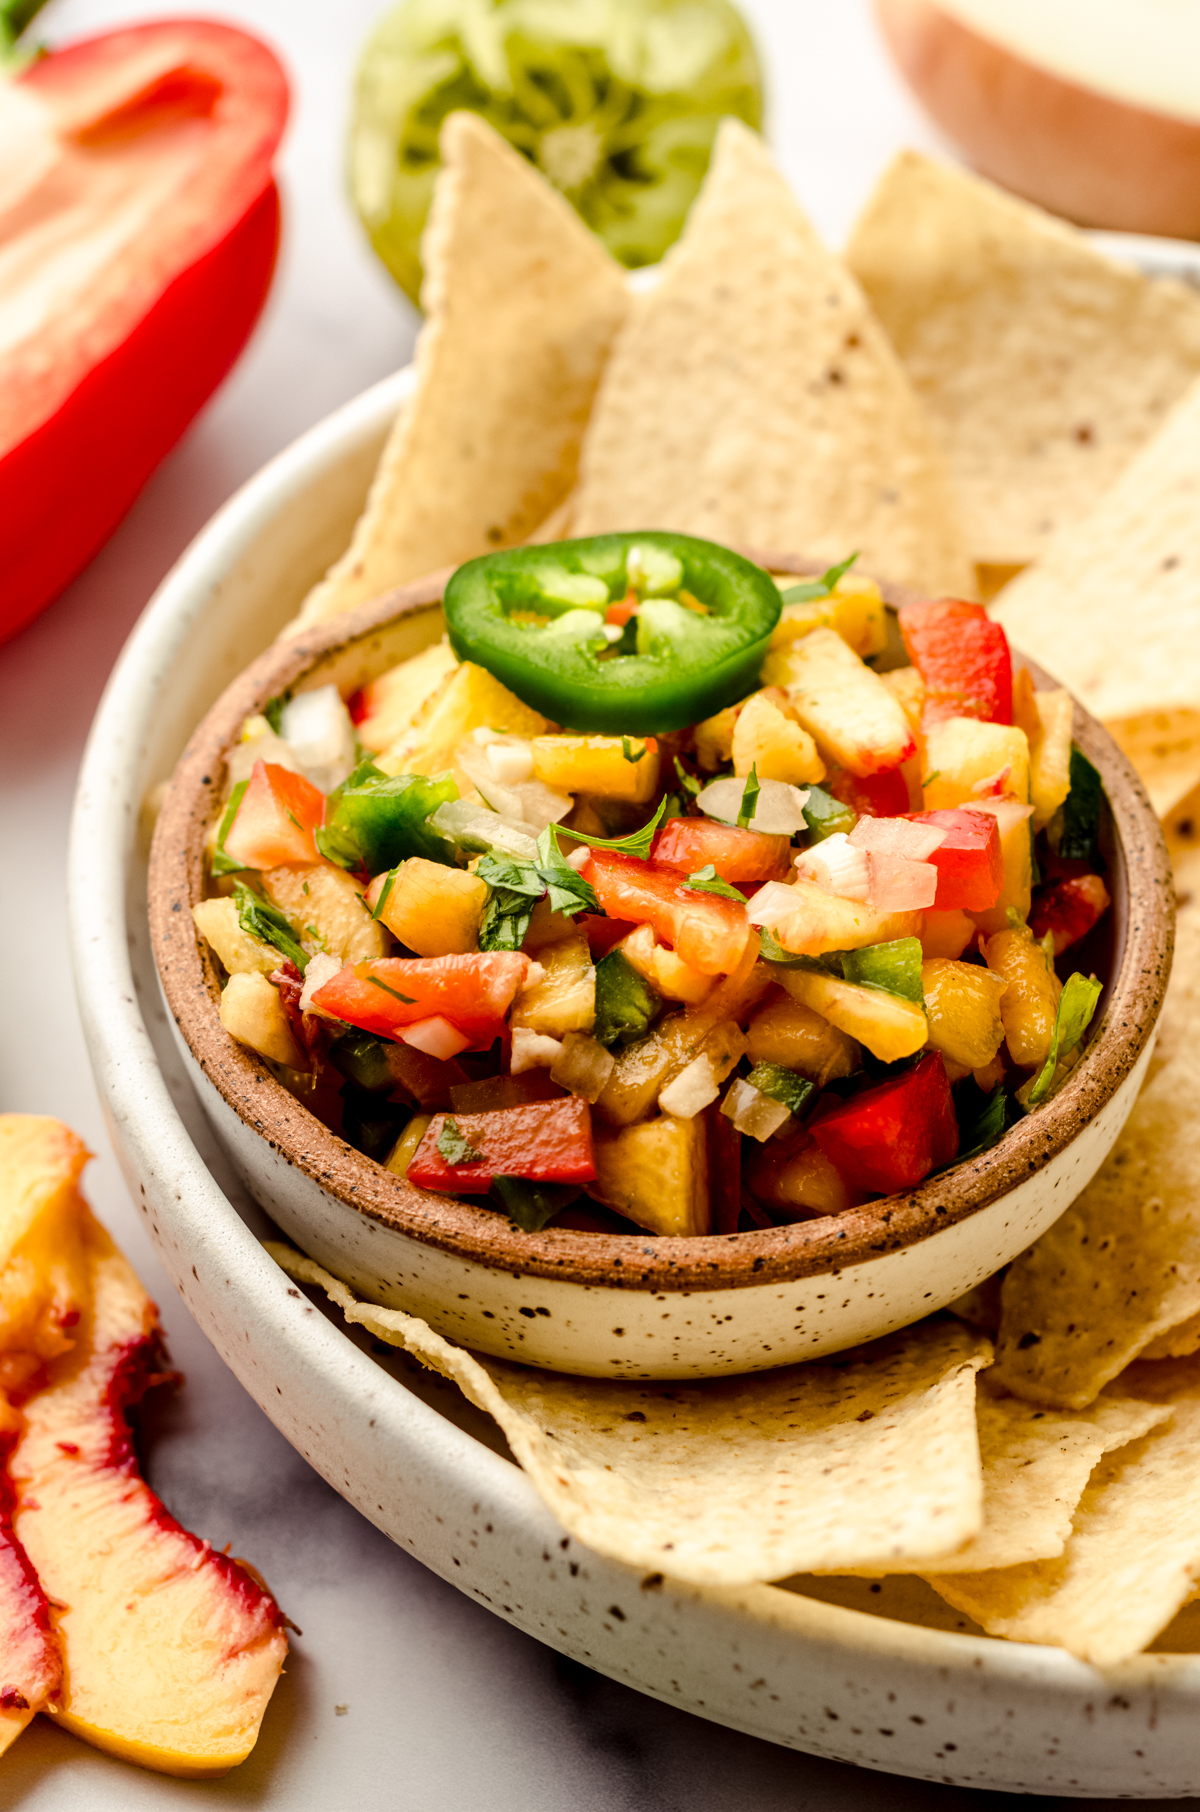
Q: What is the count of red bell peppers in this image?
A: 1